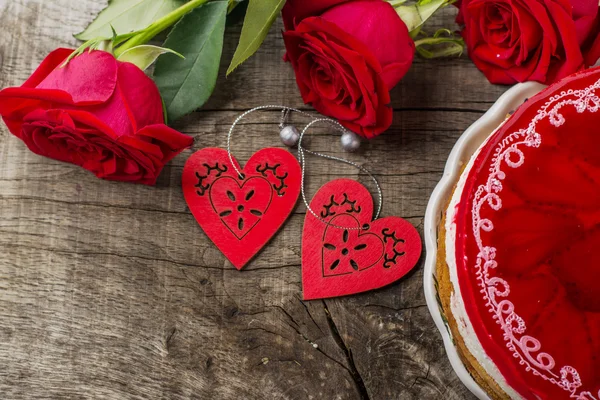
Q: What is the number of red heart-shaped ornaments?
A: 2